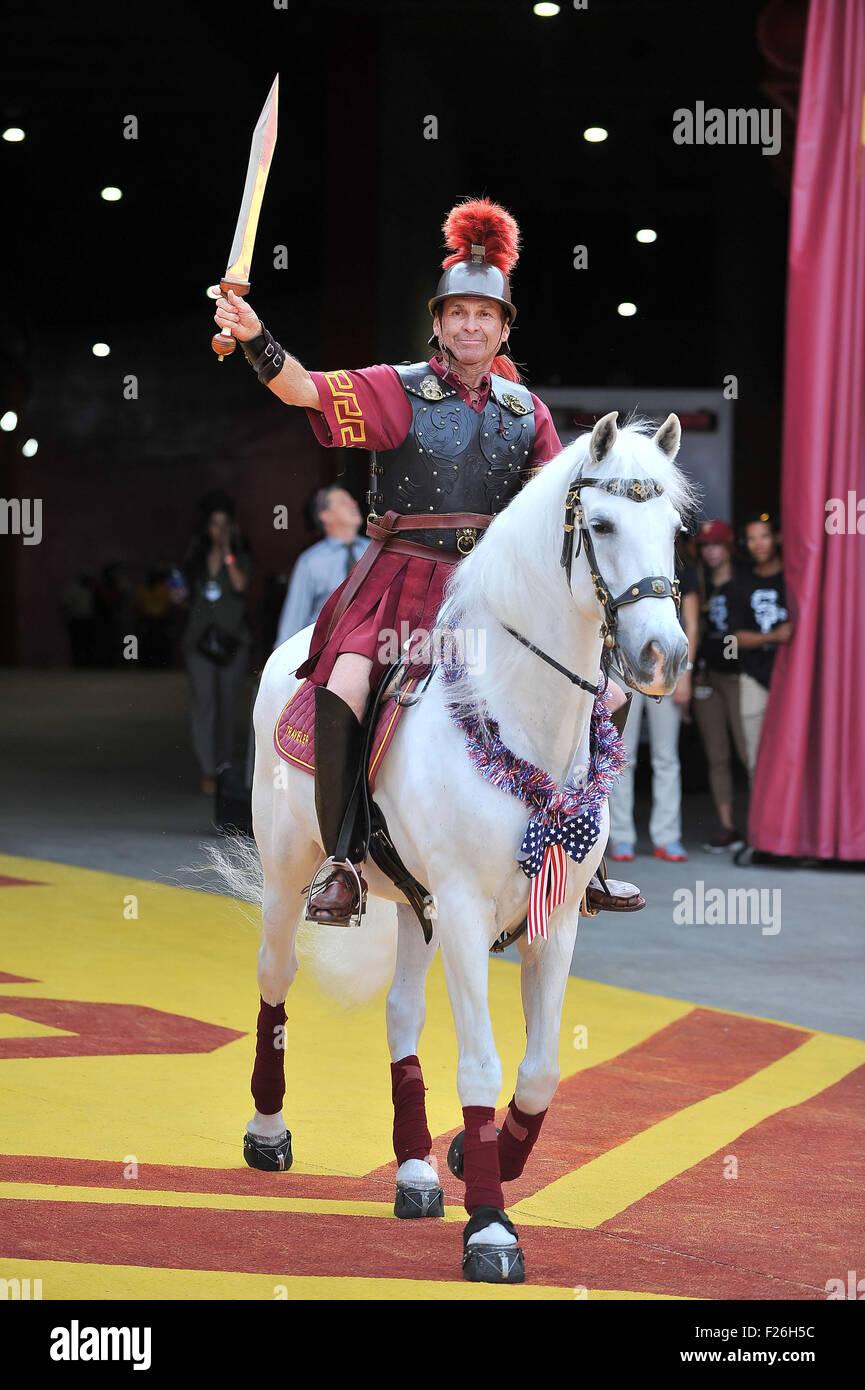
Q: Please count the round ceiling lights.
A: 10